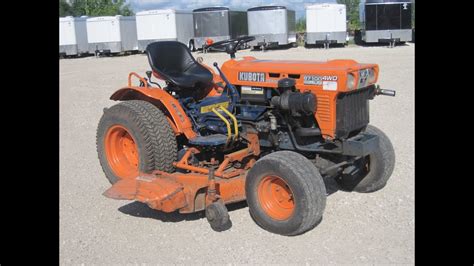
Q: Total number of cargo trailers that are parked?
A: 7